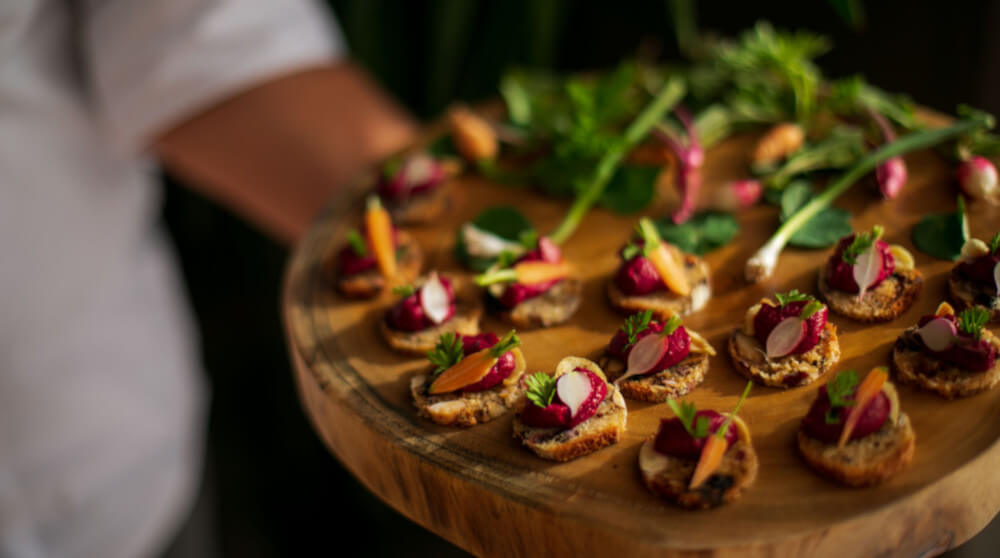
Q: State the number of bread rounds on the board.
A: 14